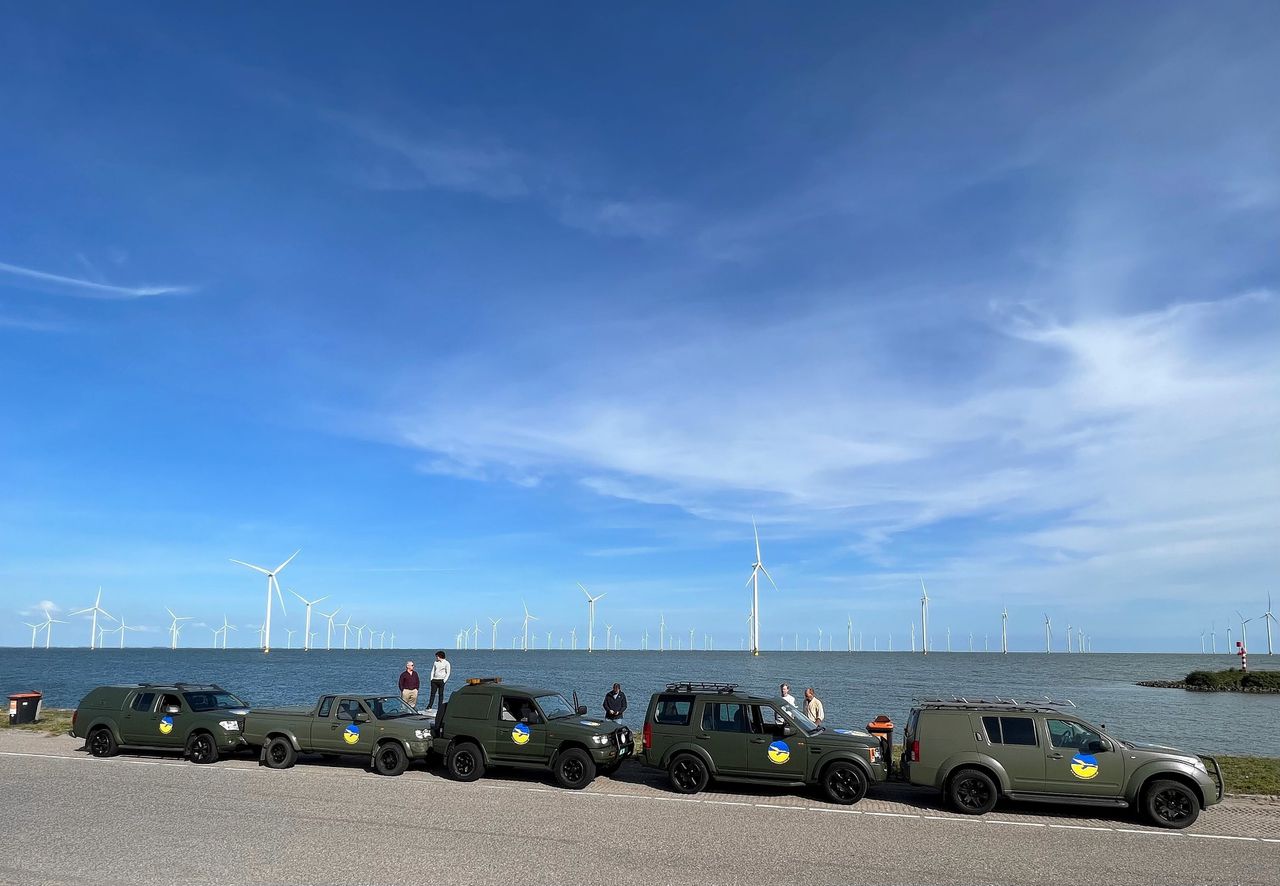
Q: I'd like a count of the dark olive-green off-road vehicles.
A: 5